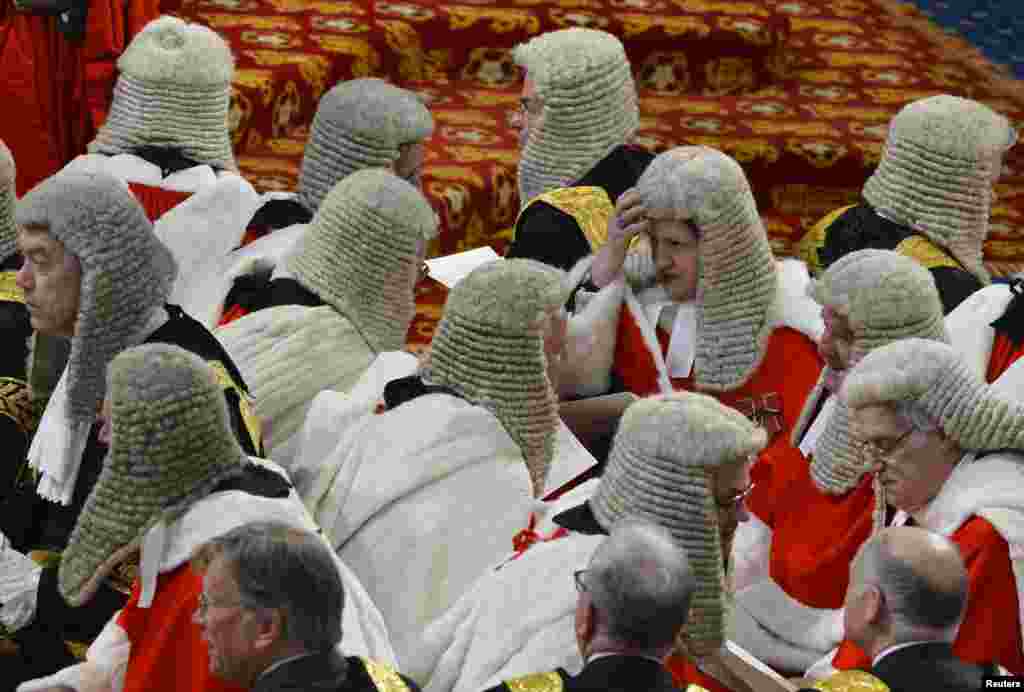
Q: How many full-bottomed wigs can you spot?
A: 13